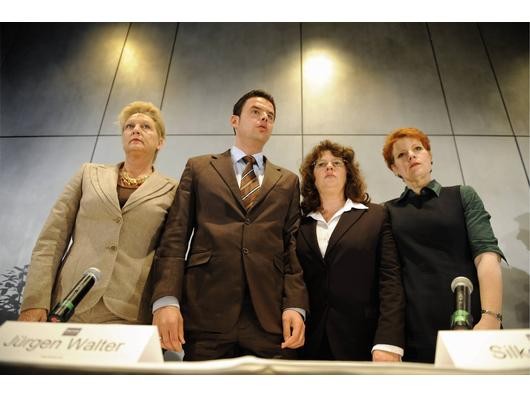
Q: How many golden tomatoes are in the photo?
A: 0